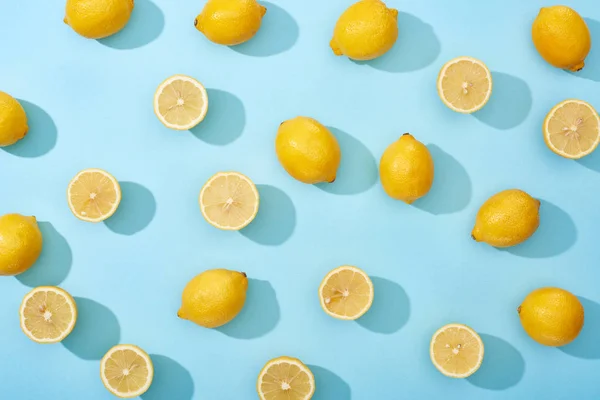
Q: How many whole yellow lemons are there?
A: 11